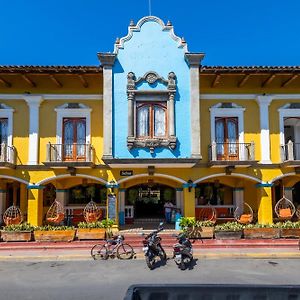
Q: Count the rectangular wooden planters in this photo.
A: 7